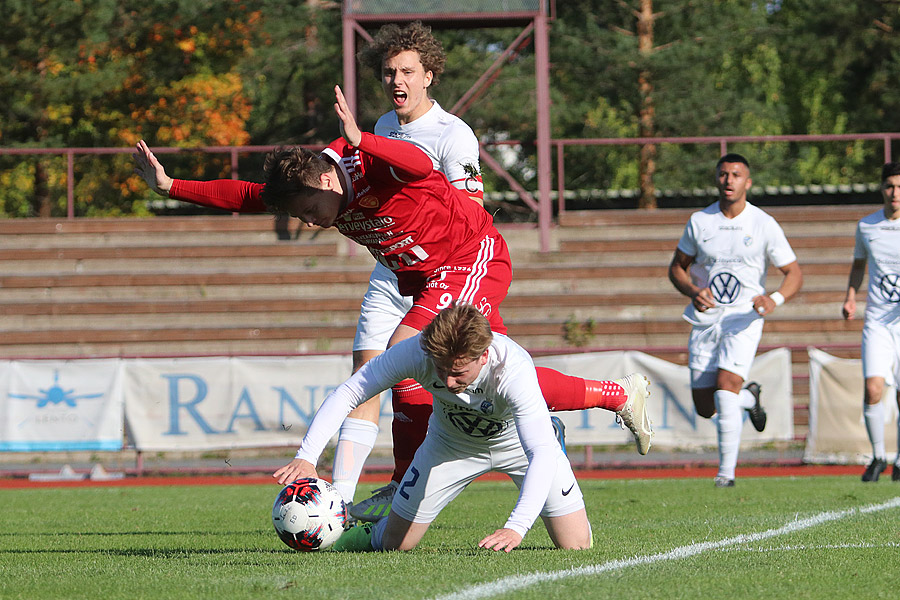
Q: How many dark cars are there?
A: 0